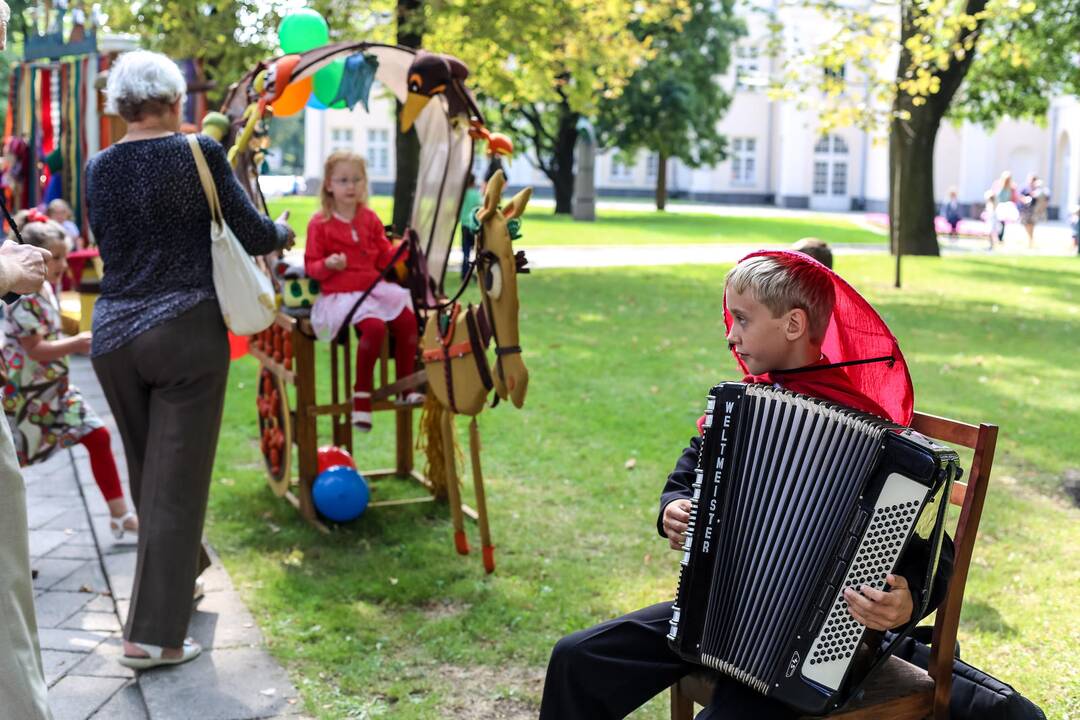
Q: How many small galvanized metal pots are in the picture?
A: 0